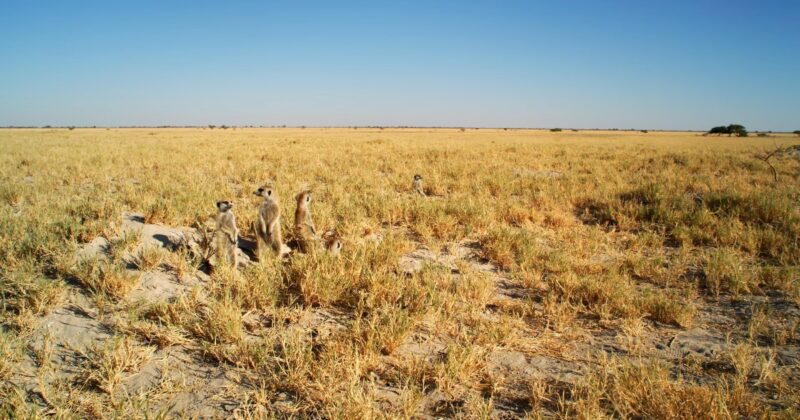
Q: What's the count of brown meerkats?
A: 5